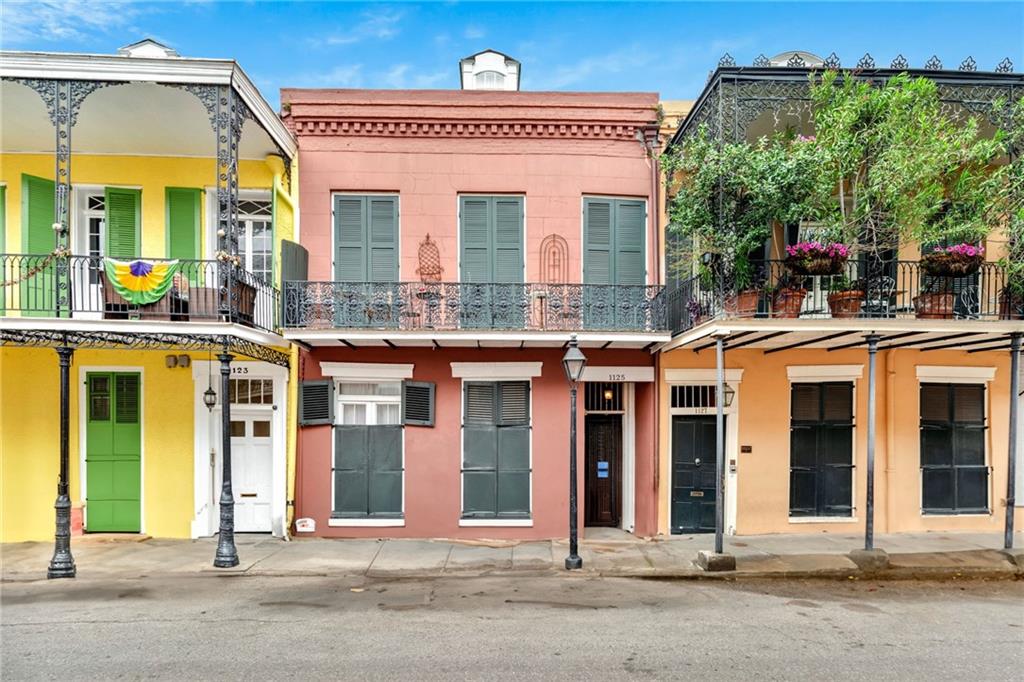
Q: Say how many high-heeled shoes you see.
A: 0